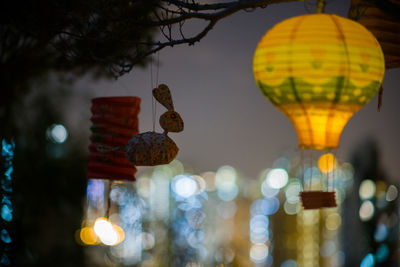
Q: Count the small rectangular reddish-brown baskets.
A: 1